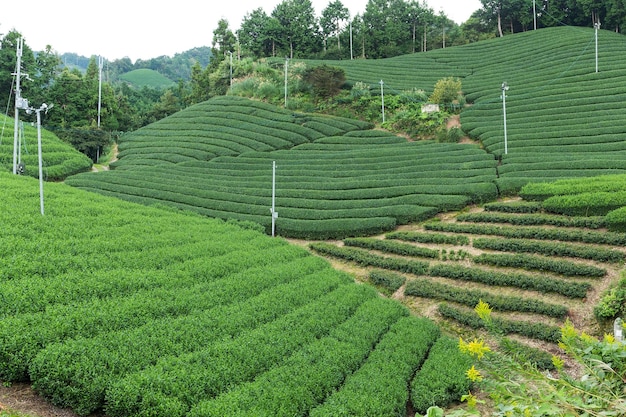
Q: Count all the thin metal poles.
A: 11